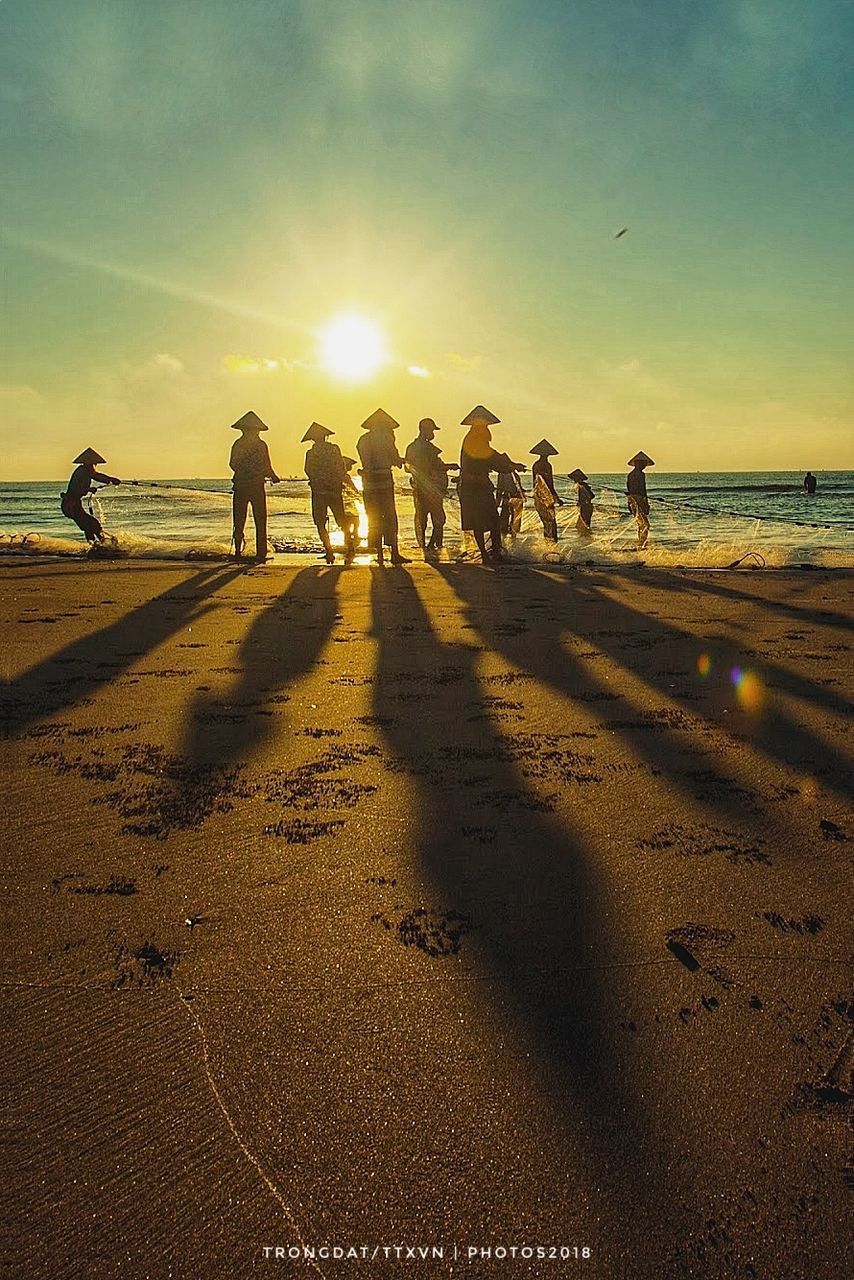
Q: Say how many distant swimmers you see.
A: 1